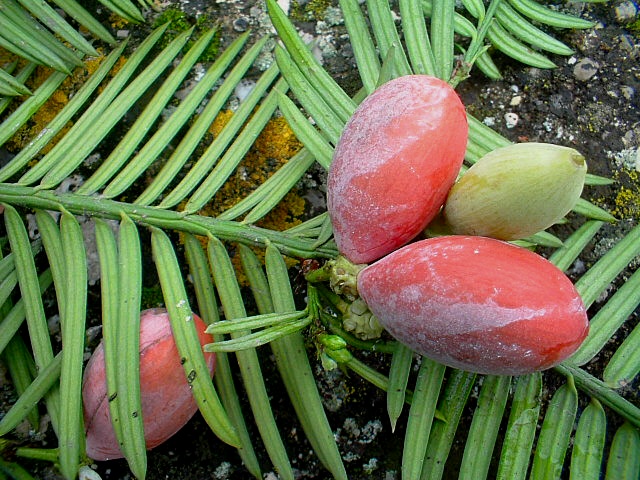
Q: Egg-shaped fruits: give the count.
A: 4